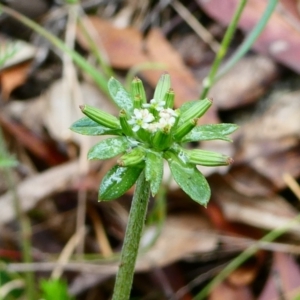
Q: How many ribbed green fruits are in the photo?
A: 11